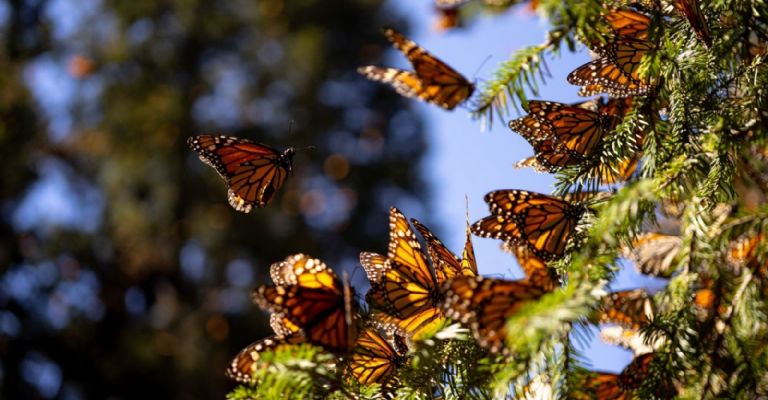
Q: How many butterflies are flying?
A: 2